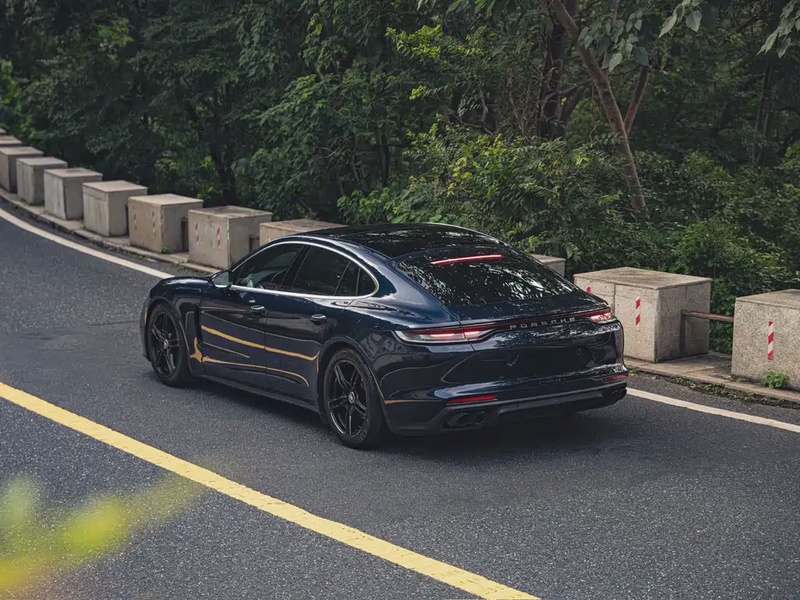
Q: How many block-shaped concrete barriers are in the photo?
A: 12